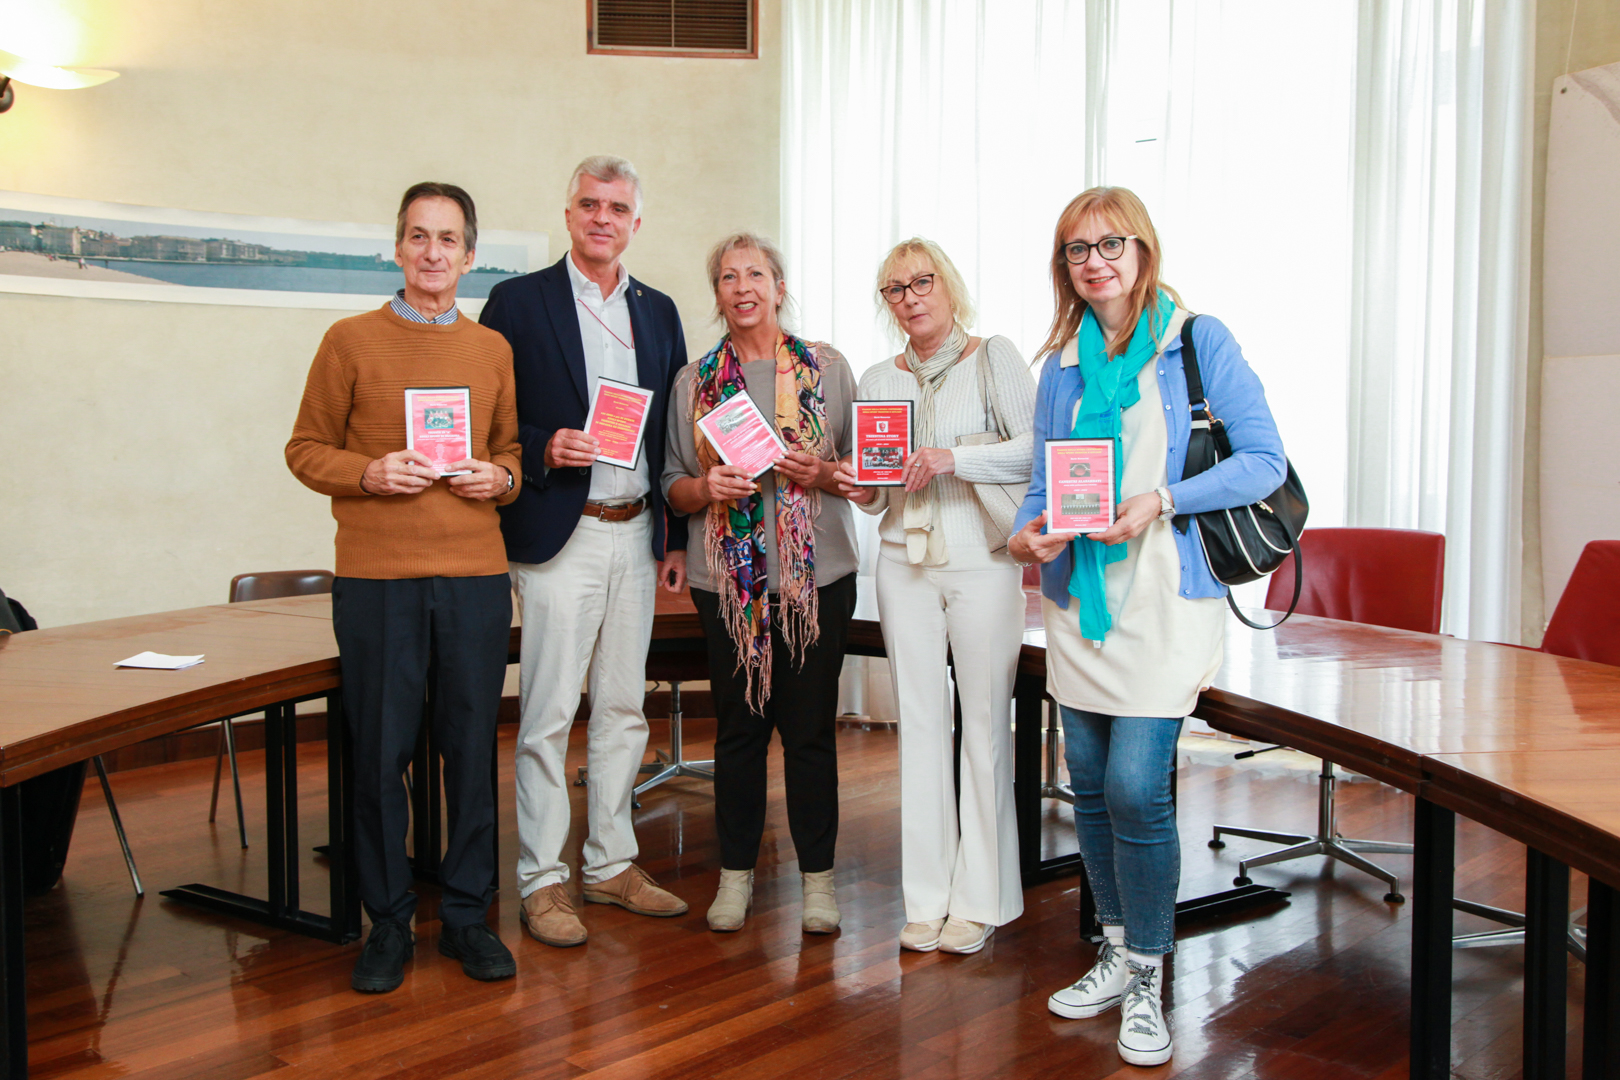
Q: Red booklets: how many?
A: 5